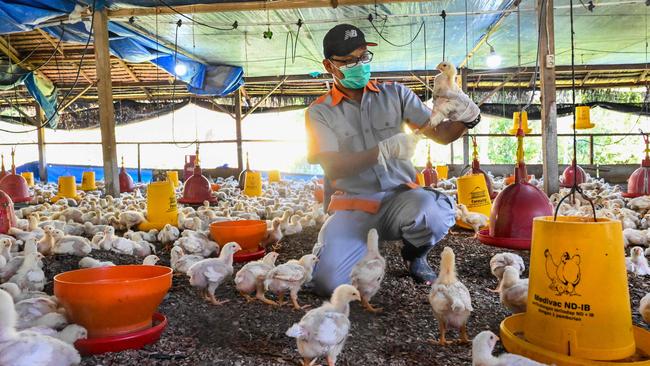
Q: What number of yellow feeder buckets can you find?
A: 13